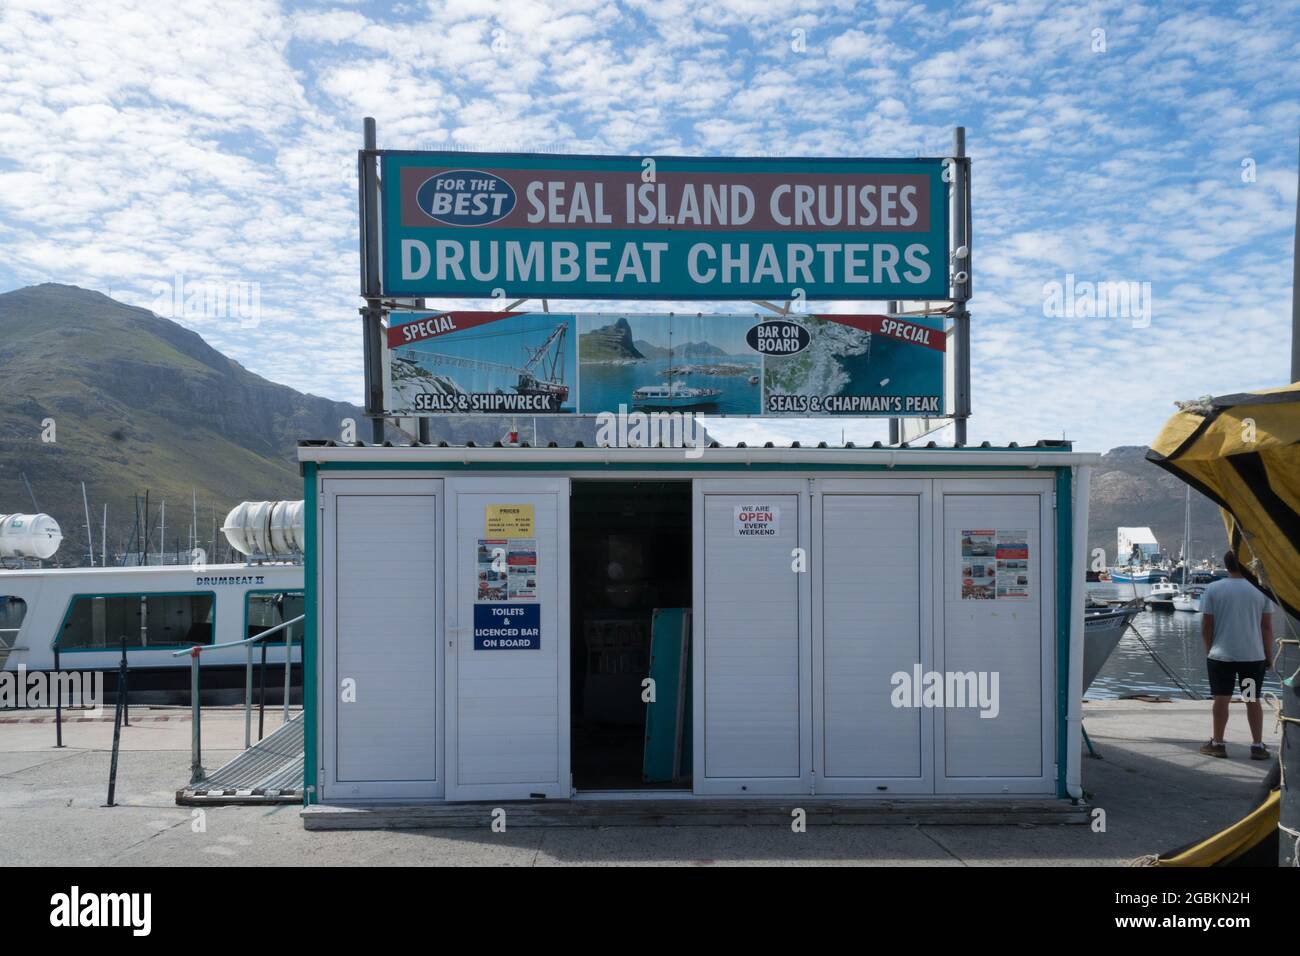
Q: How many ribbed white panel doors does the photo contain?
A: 5